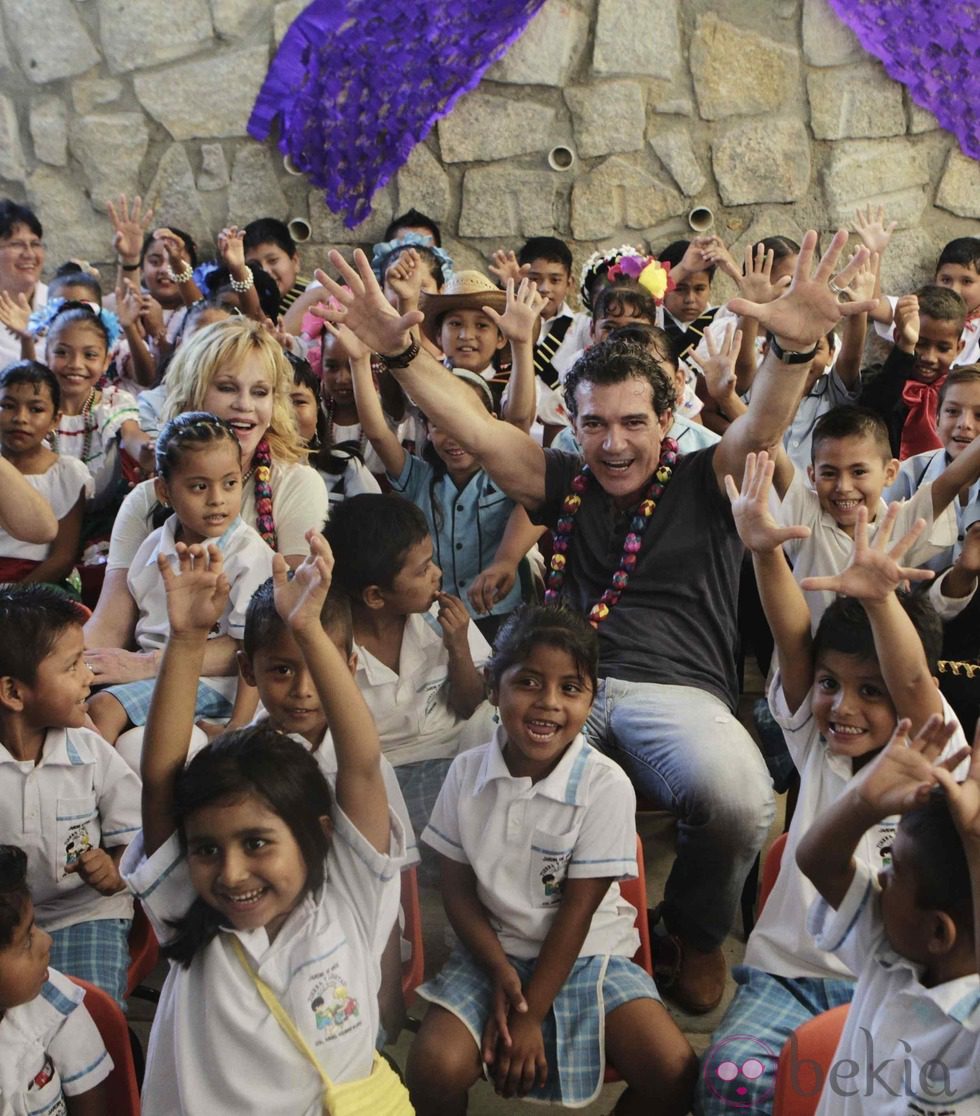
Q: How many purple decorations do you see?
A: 2